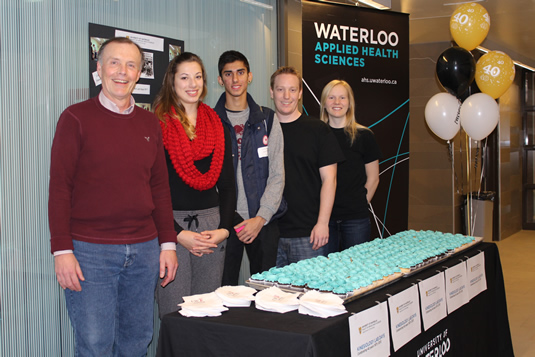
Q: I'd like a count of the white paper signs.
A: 5